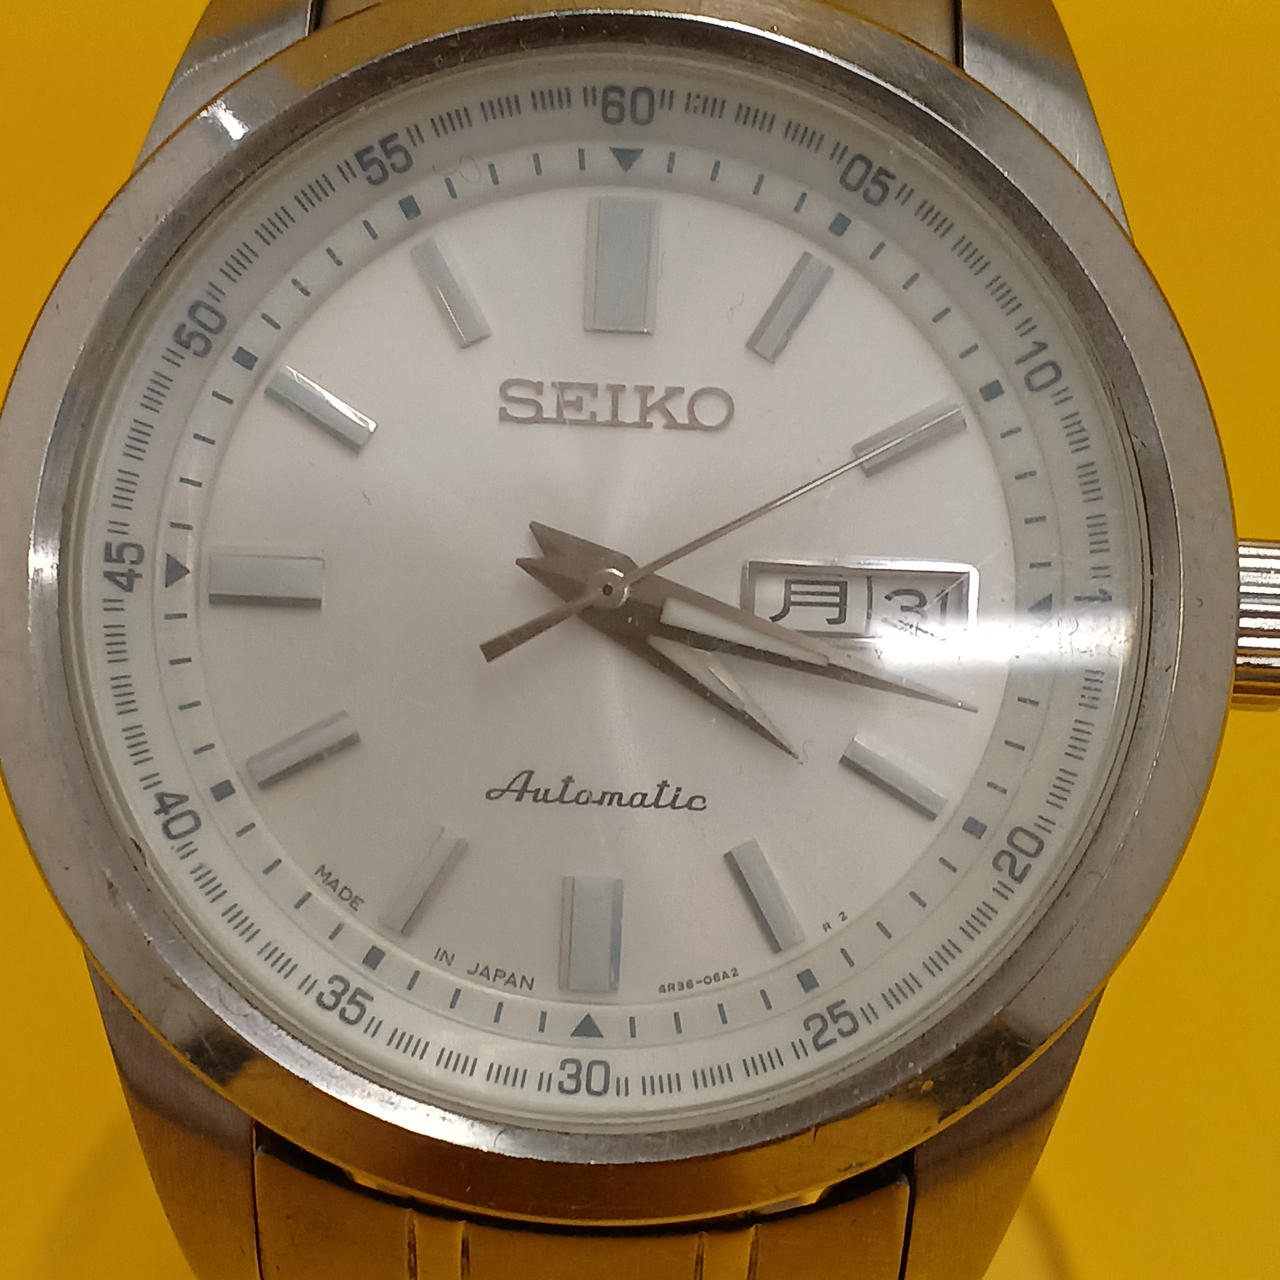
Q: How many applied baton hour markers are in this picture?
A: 11